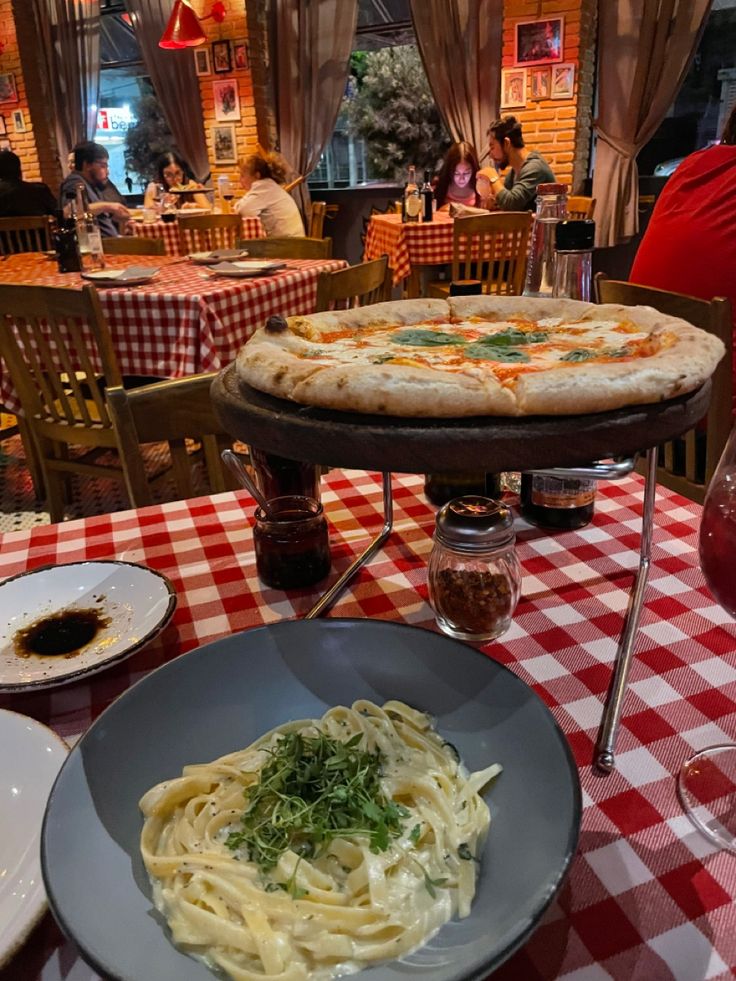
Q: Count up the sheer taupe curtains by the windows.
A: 5